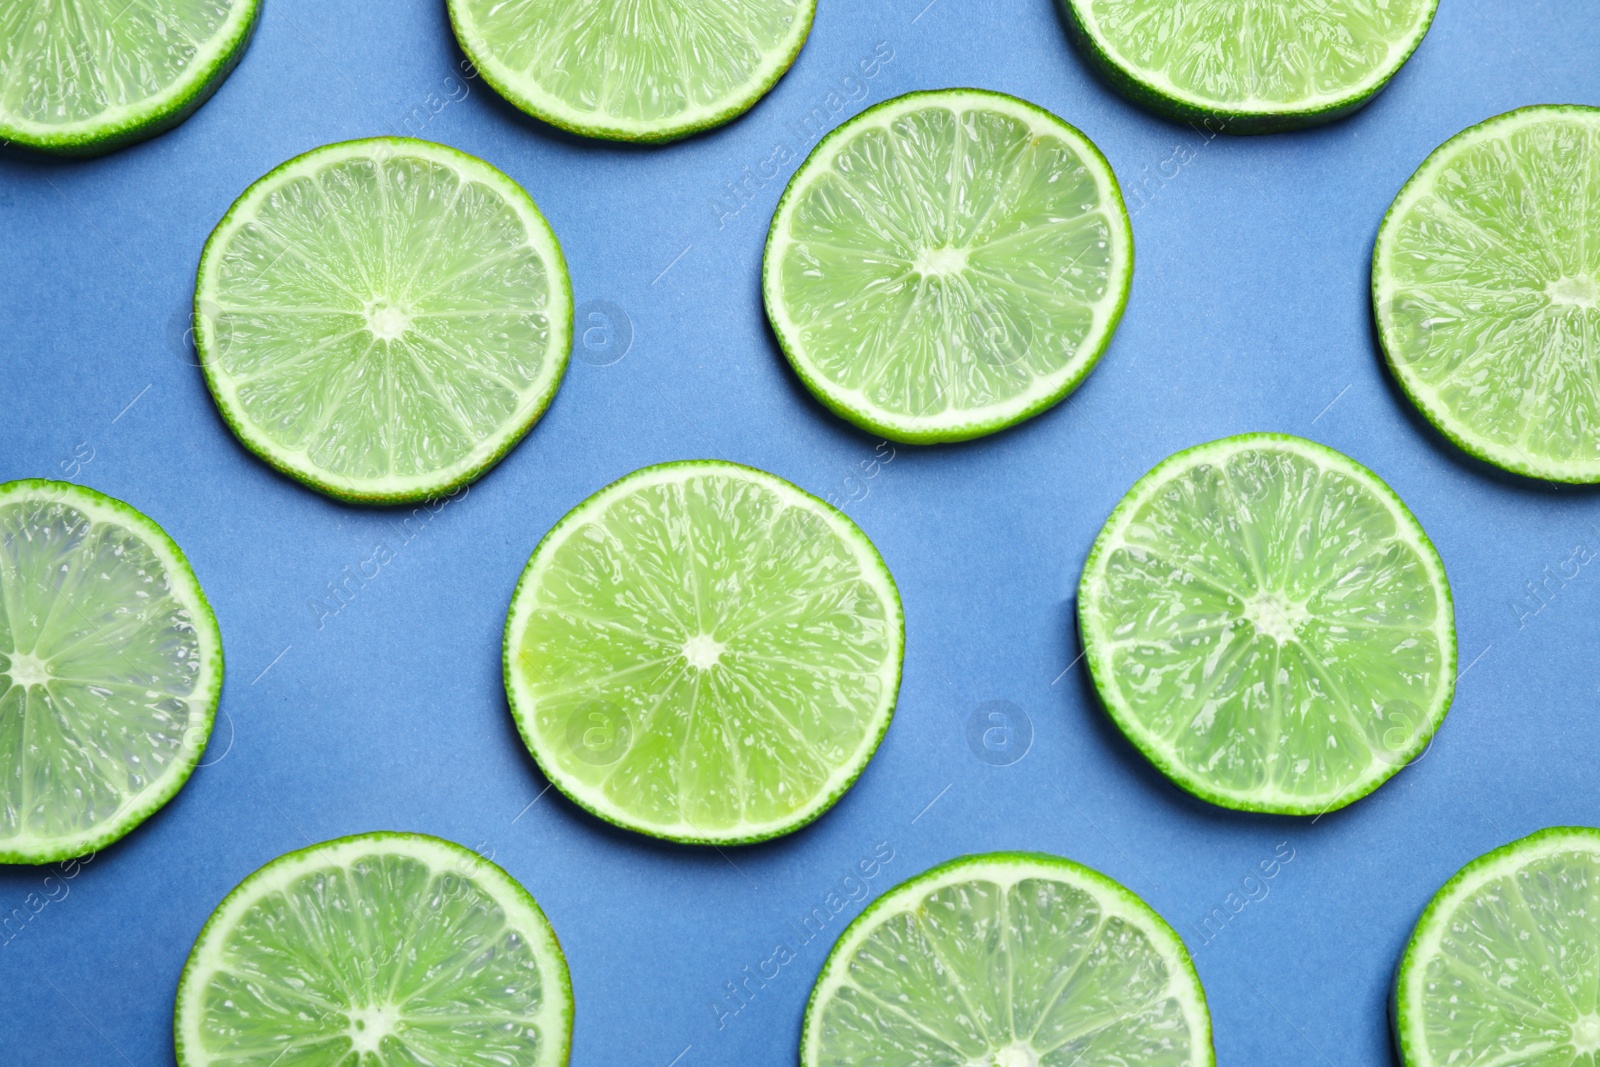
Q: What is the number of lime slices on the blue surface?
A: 12